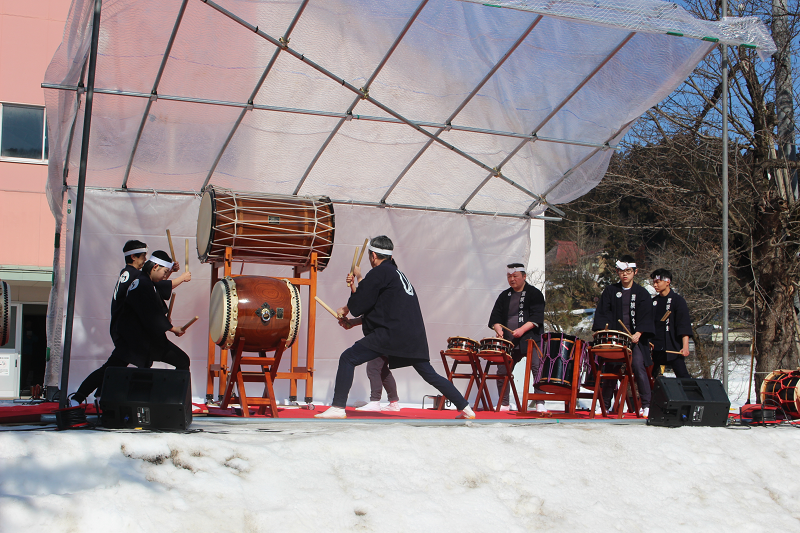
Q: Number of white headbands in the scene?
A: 6